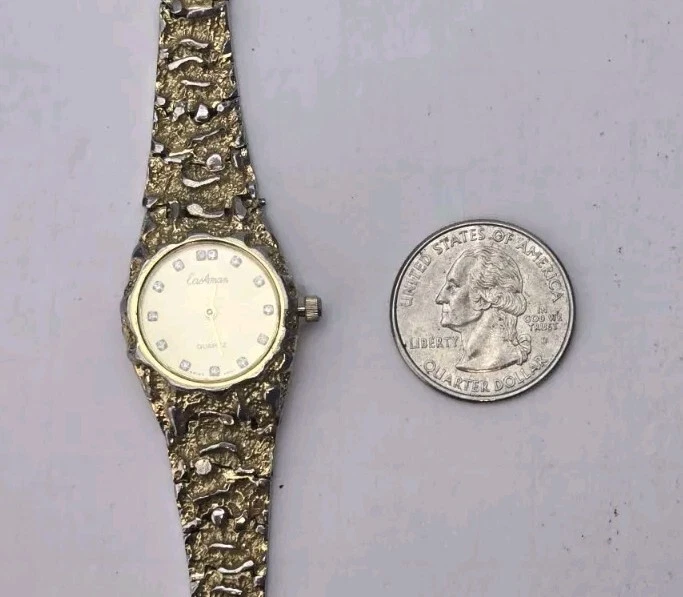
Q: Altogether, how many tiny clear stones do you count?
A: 13